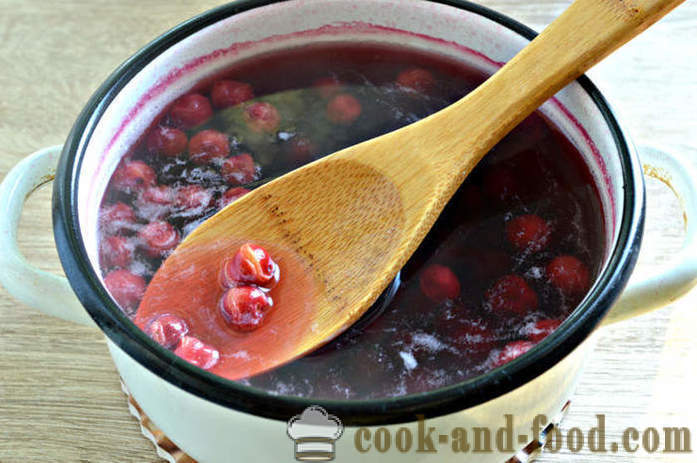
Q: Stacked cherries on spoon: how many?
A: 2